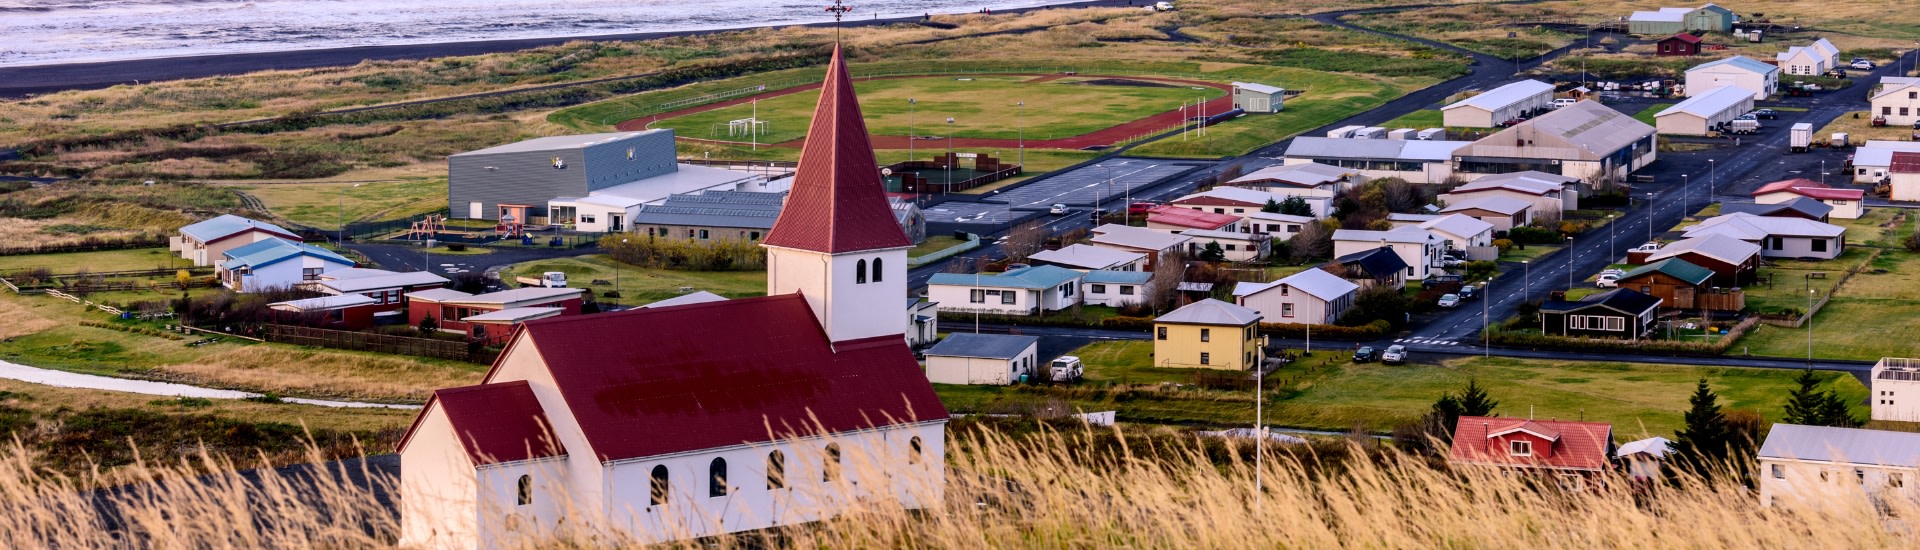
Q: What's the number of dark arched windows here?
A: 8